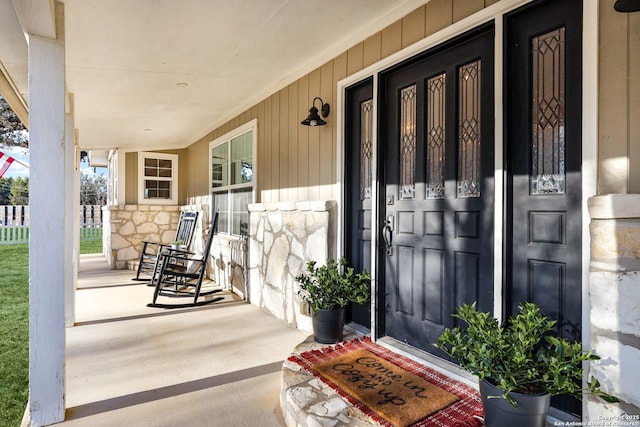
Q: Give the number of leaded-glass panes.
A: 5